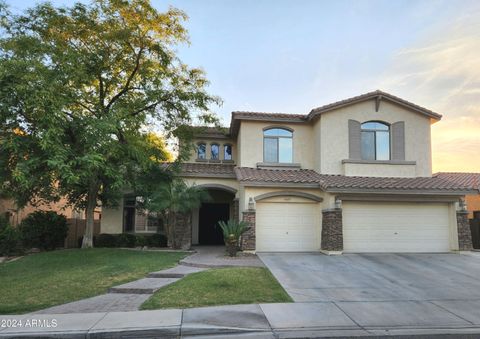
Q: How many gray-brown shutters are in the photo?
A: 2